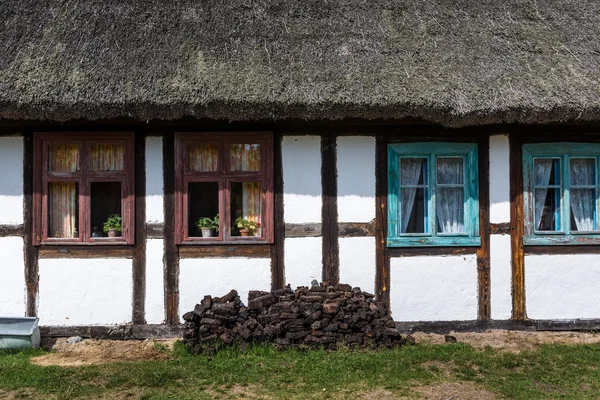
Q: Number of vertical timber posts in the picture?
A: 8